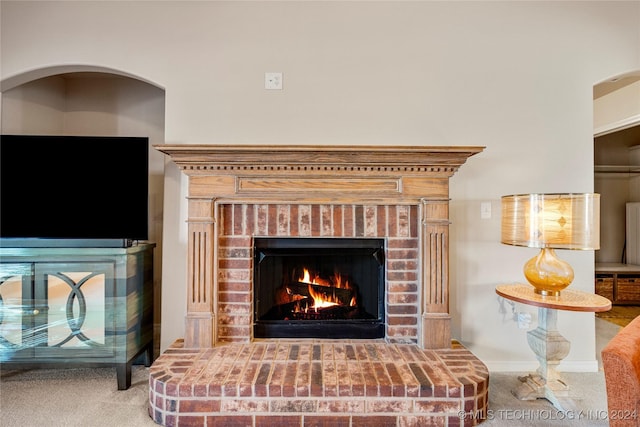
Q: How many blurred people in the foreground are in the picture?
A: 0